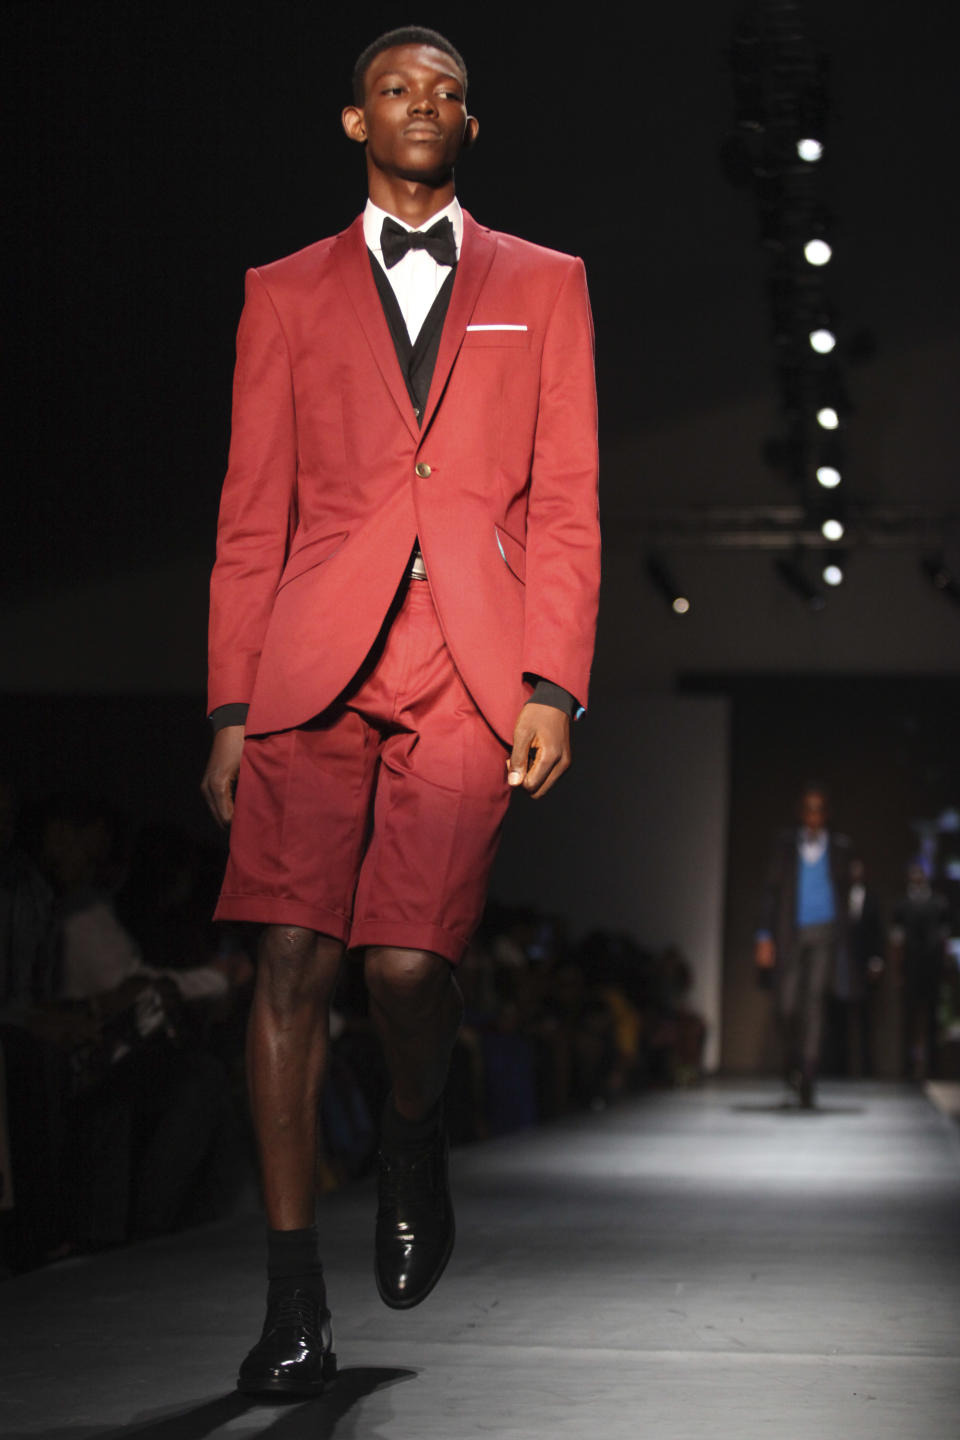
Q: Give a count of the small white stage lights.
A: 8